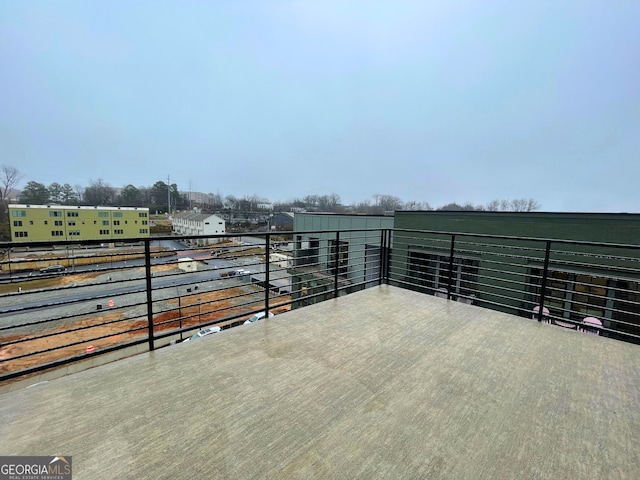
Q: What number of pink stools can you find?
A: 2